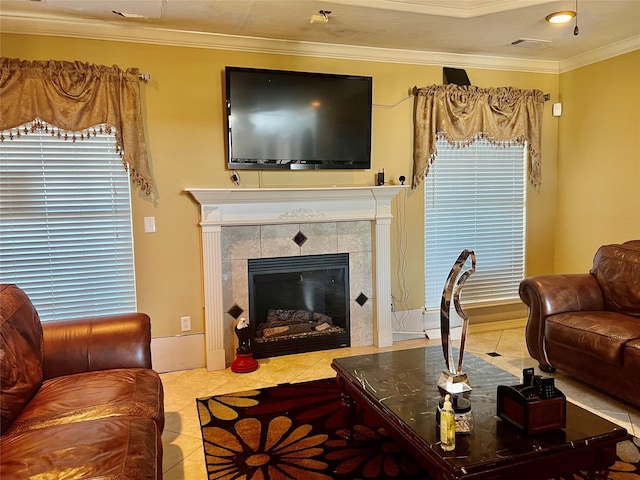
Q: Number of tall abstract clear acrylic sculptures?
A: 1